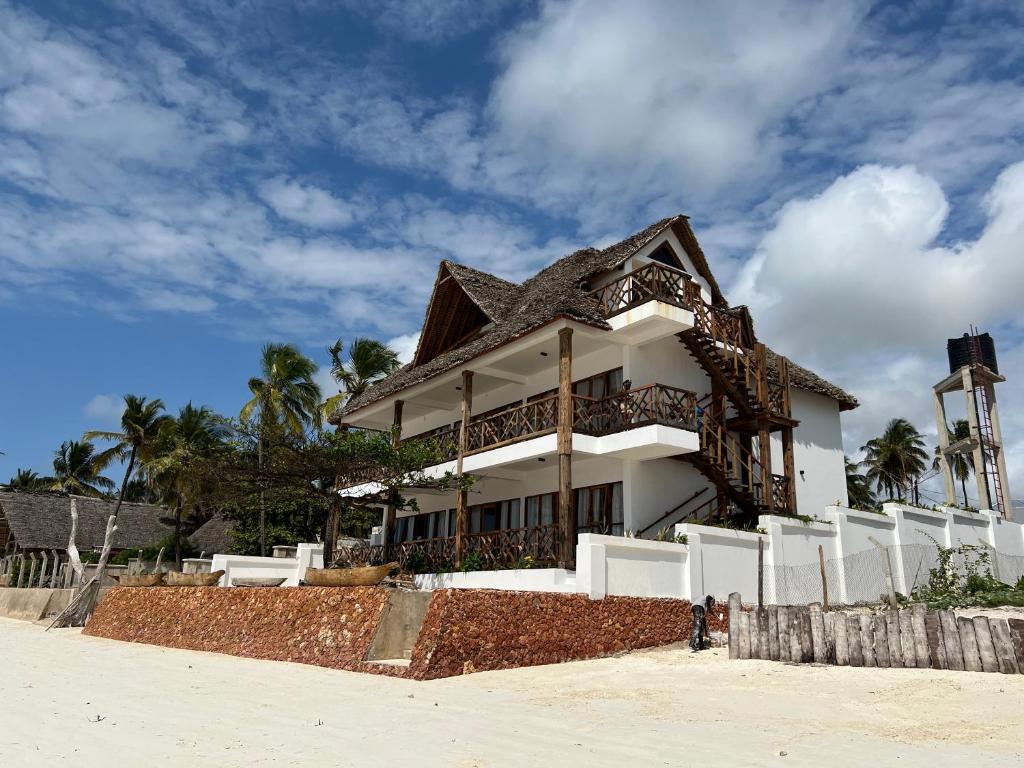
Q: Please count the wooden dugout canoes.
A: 4